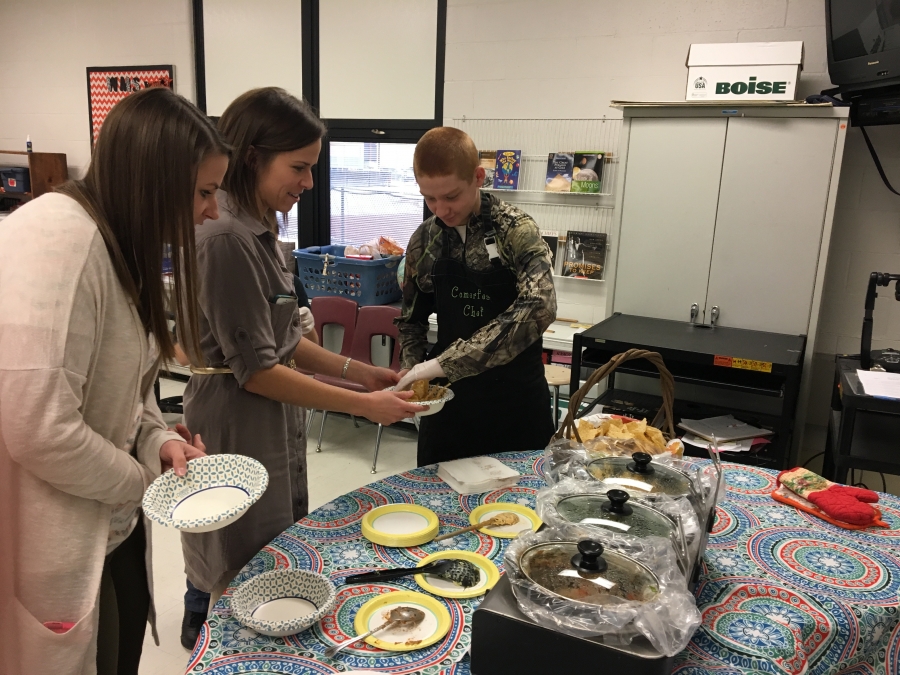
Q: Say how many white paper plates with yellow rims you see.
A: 4